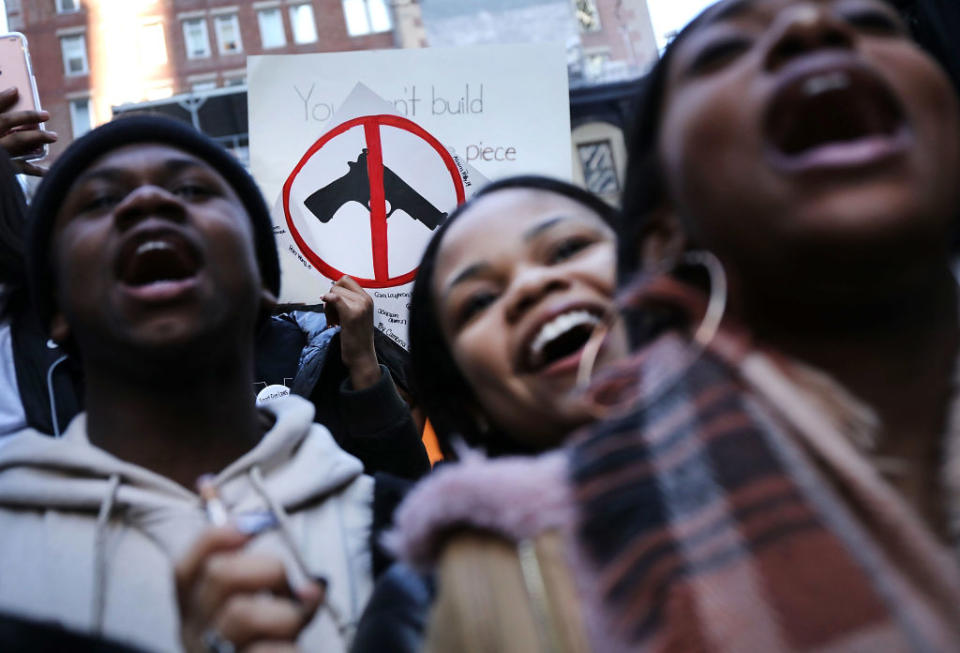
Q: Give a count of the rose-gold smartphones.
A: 1